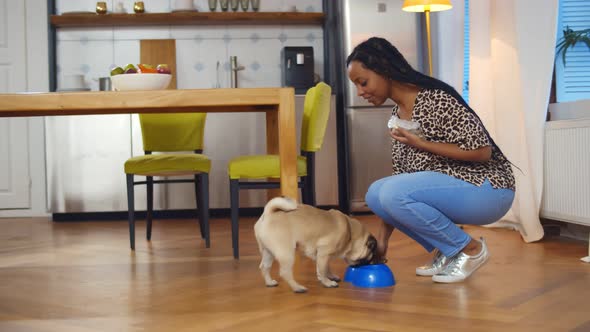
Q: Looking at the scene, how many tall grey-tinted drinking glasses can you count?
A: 5